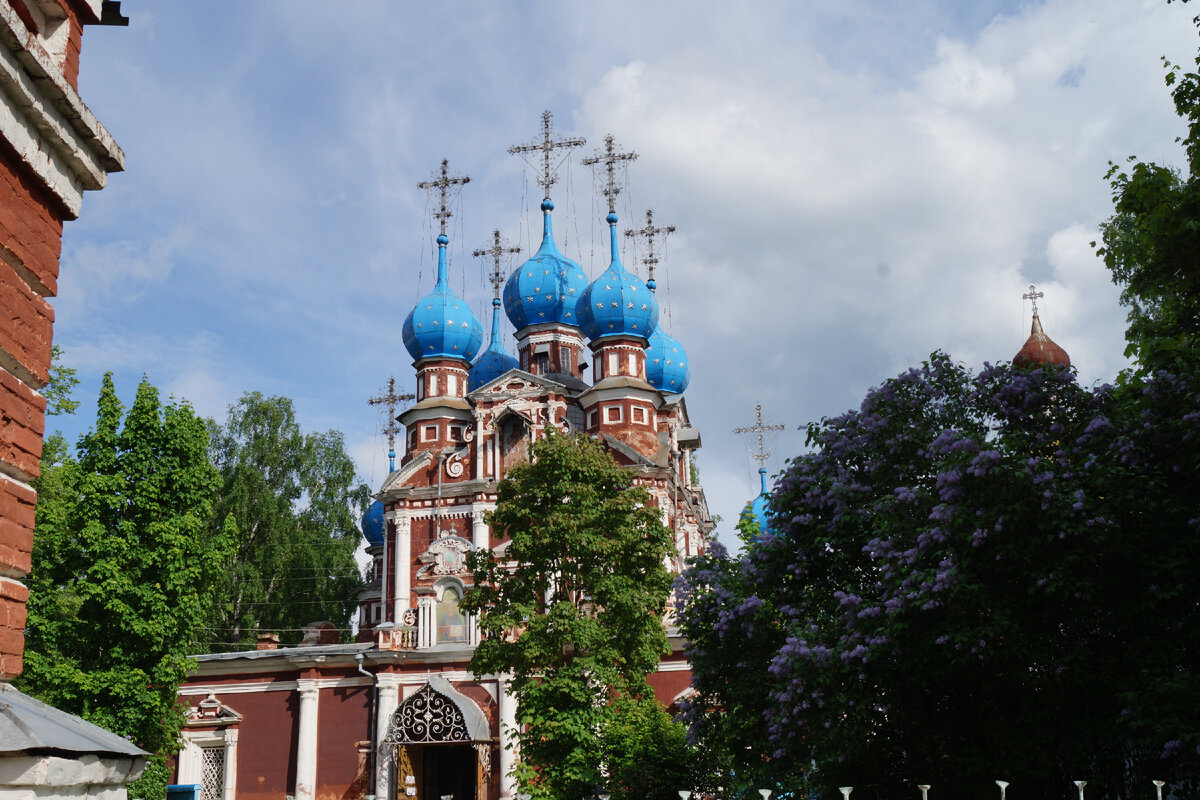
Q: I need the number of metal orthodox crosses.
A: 8